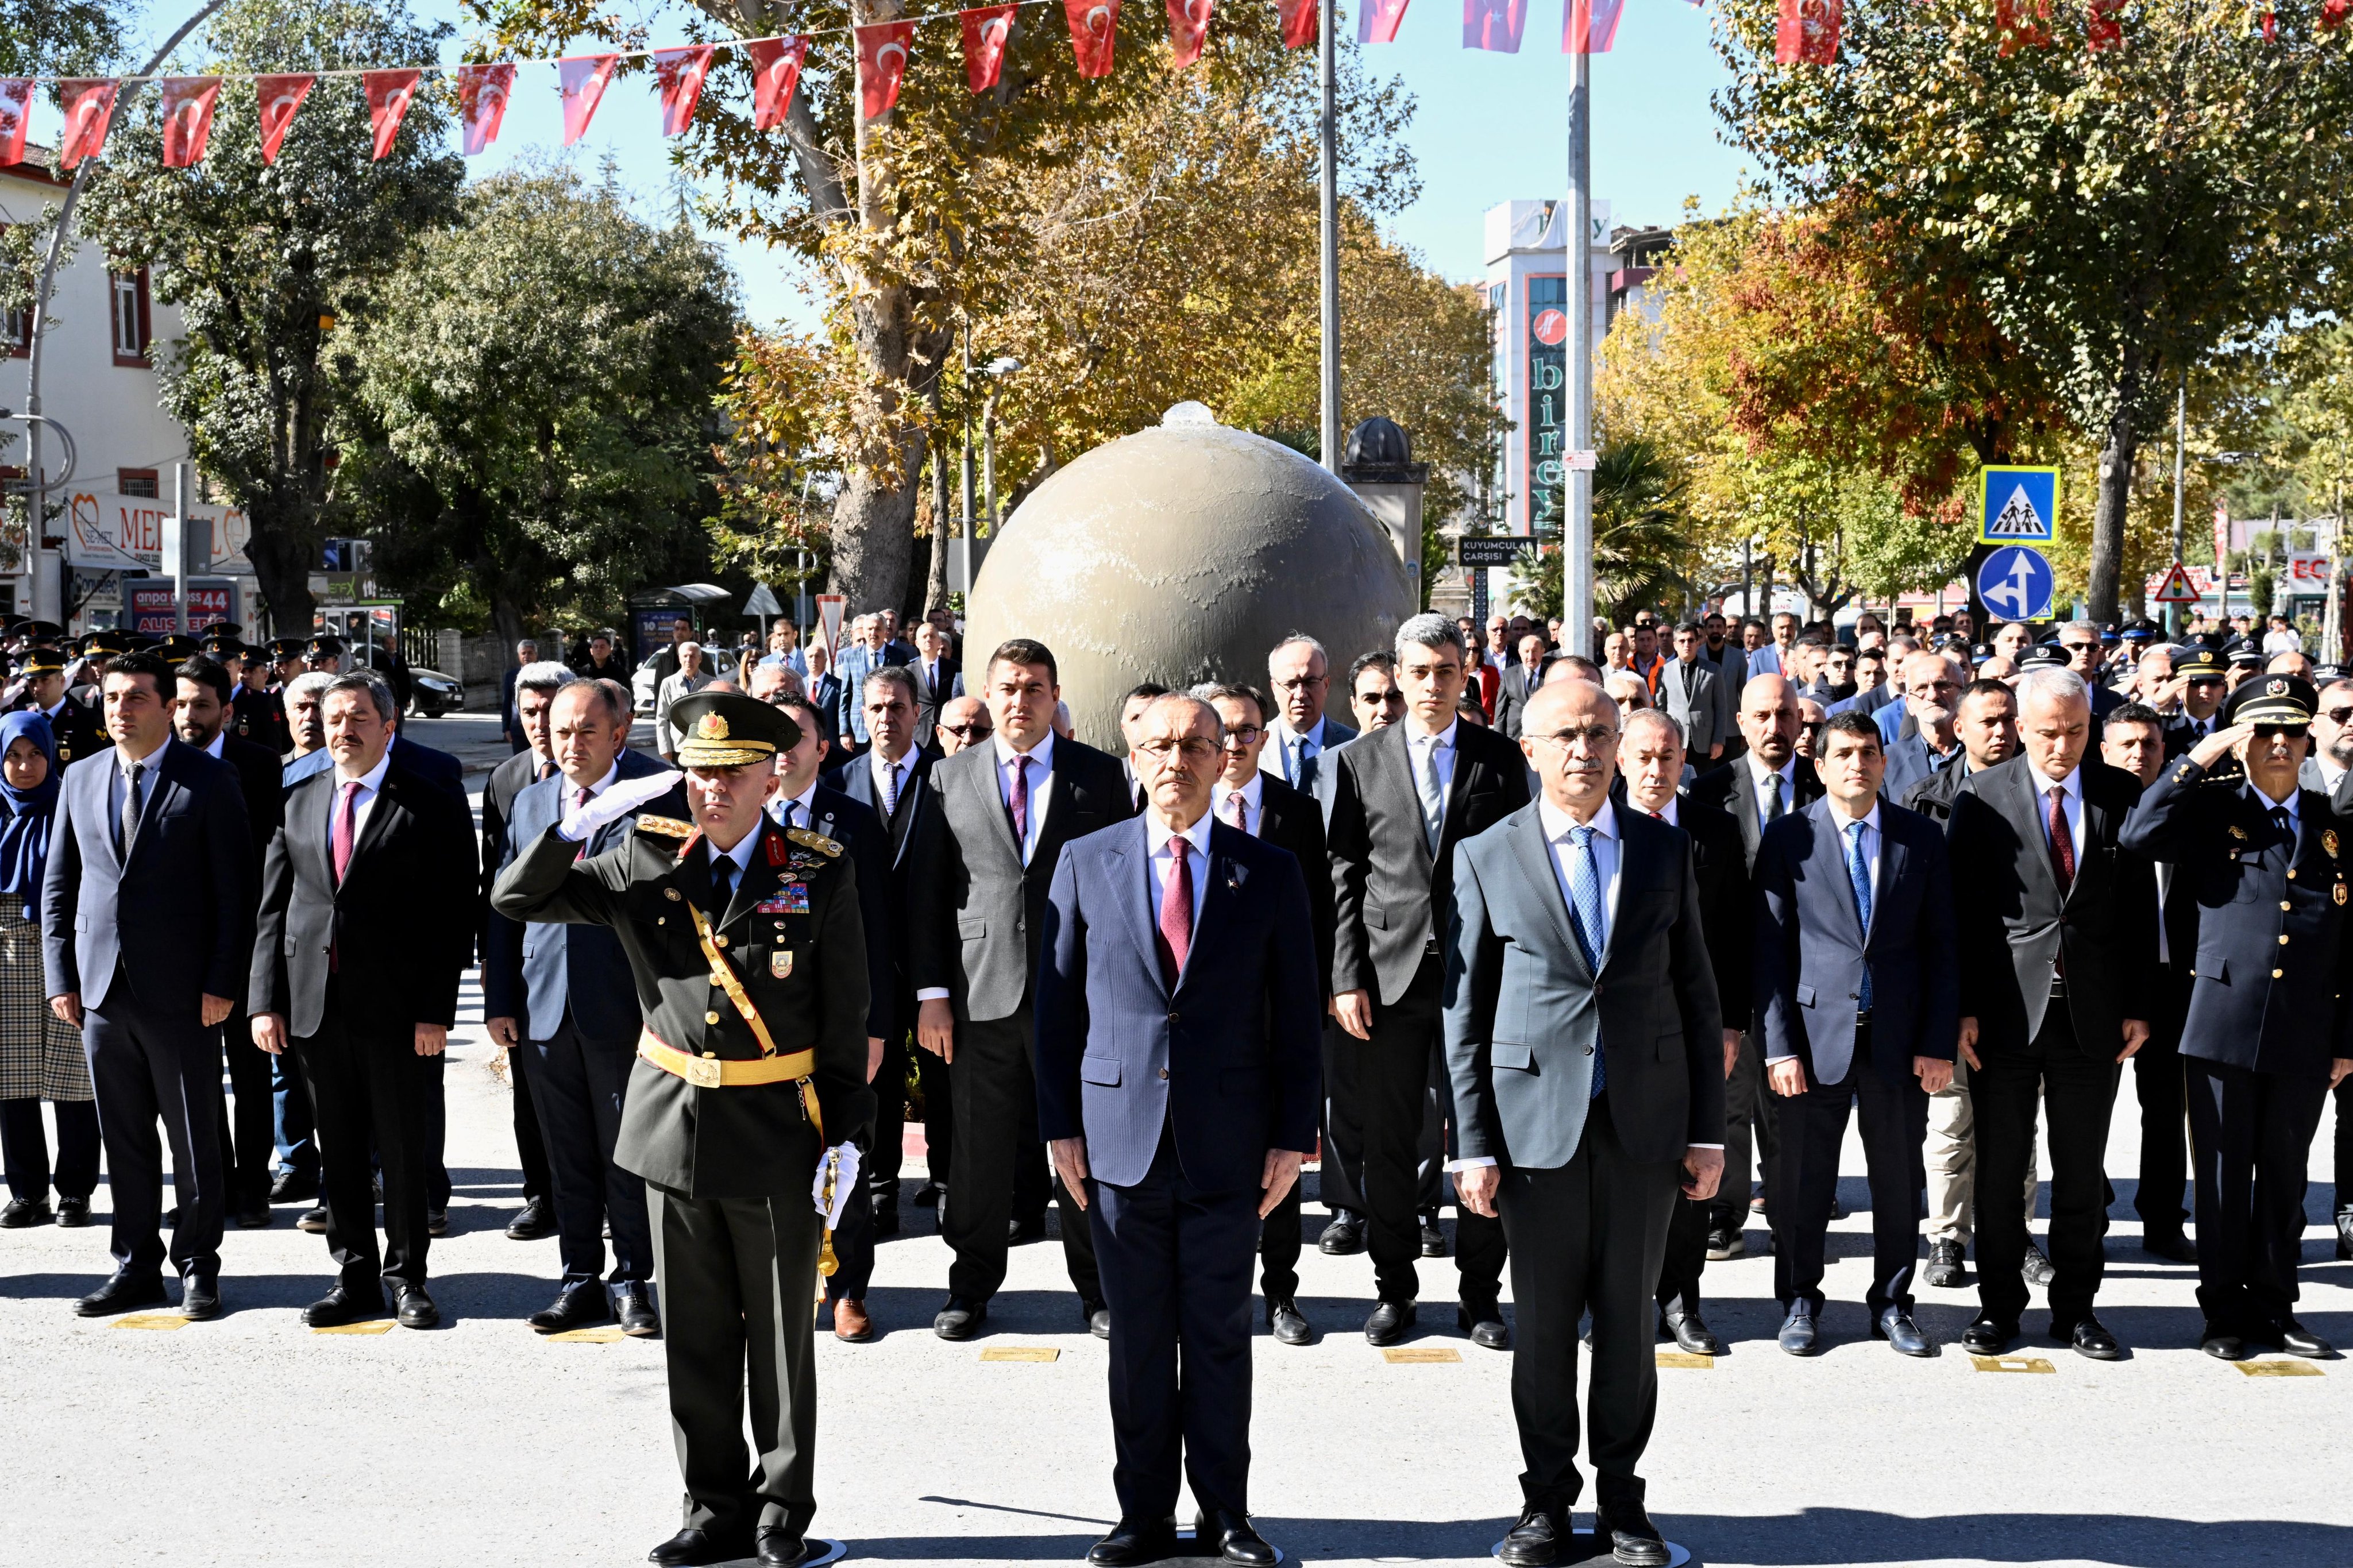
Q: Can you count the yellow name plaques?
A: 8